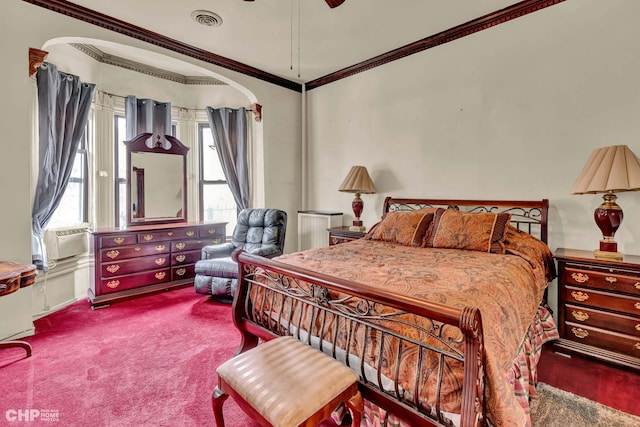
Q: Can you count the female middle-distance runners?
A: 0